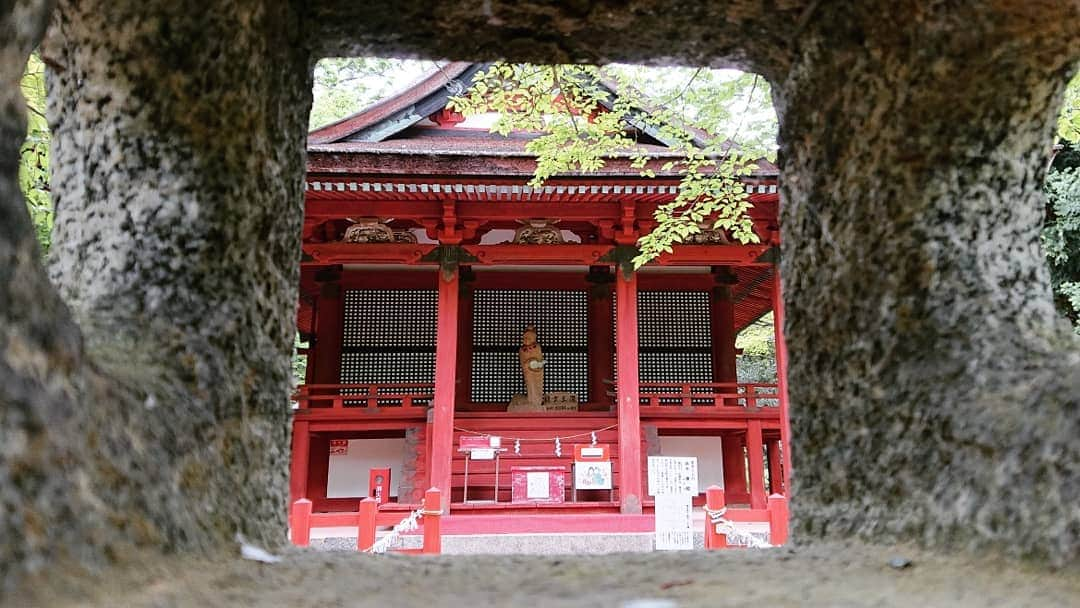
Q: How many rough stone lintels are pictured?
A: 1